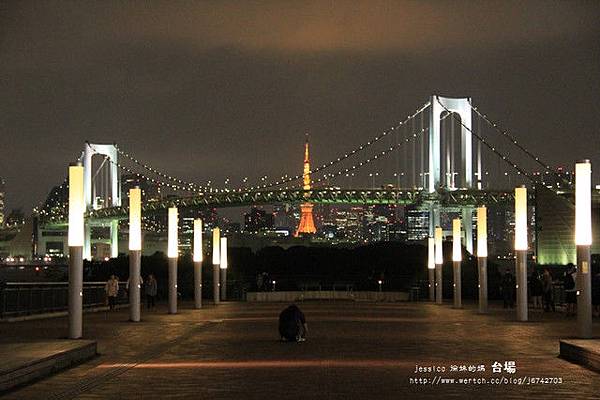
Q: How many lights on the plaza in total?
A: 12